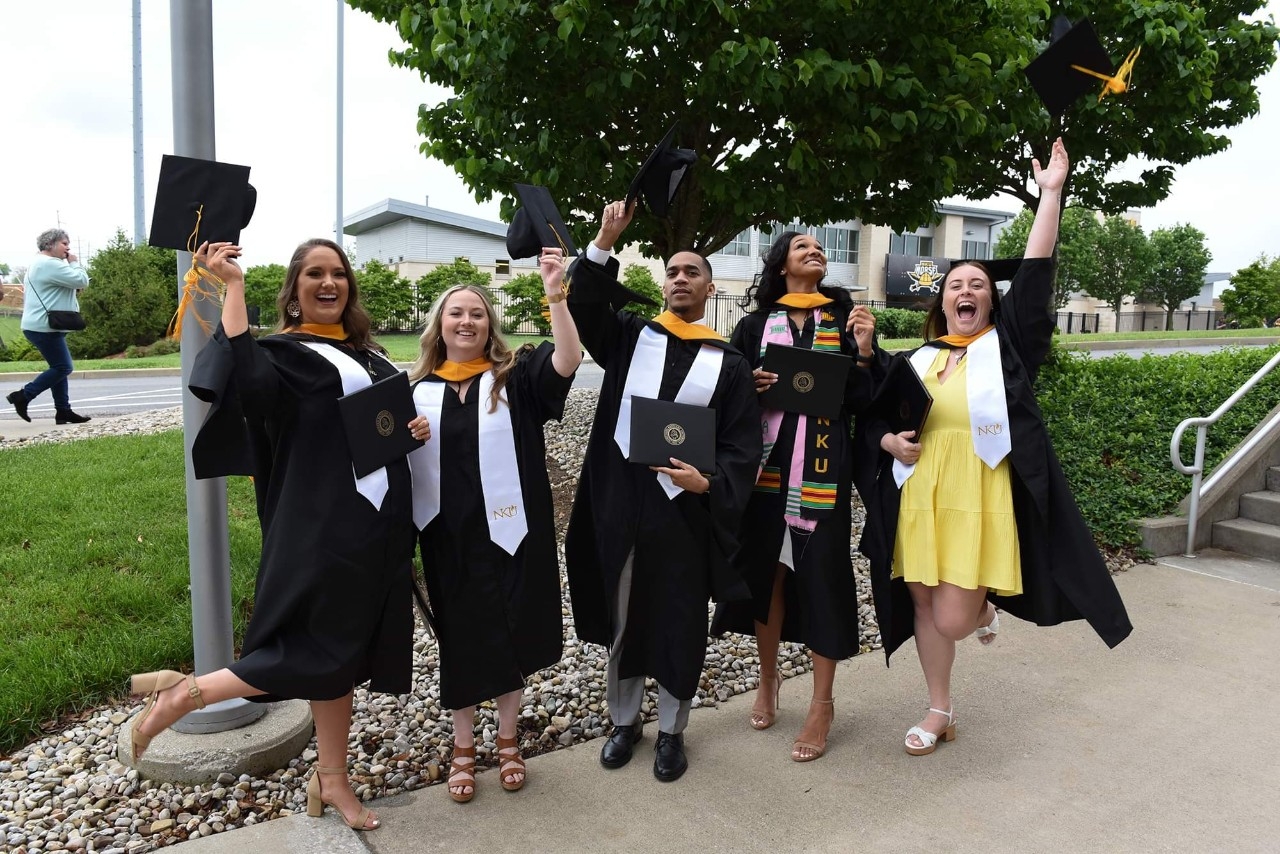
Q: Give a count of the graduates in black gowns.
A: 5